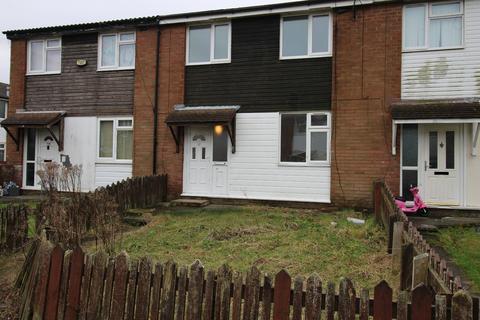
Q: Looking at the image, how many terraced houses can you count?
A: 3